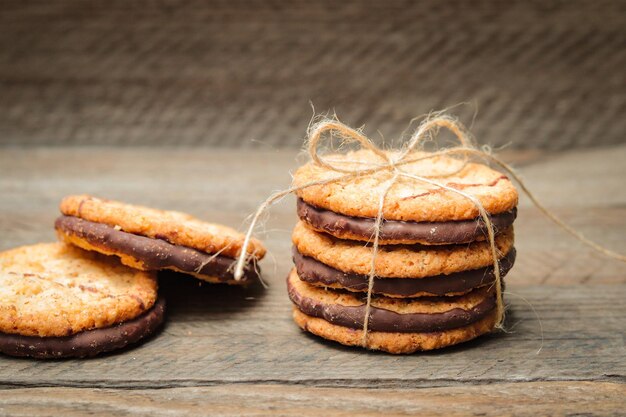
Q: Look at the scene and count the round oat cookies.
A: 5